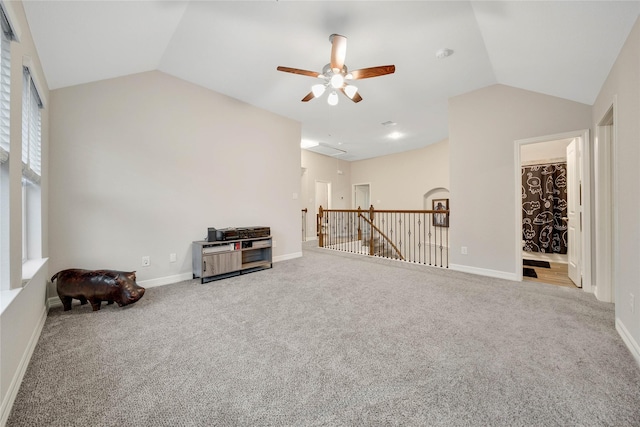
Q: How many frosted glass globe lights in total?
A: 4